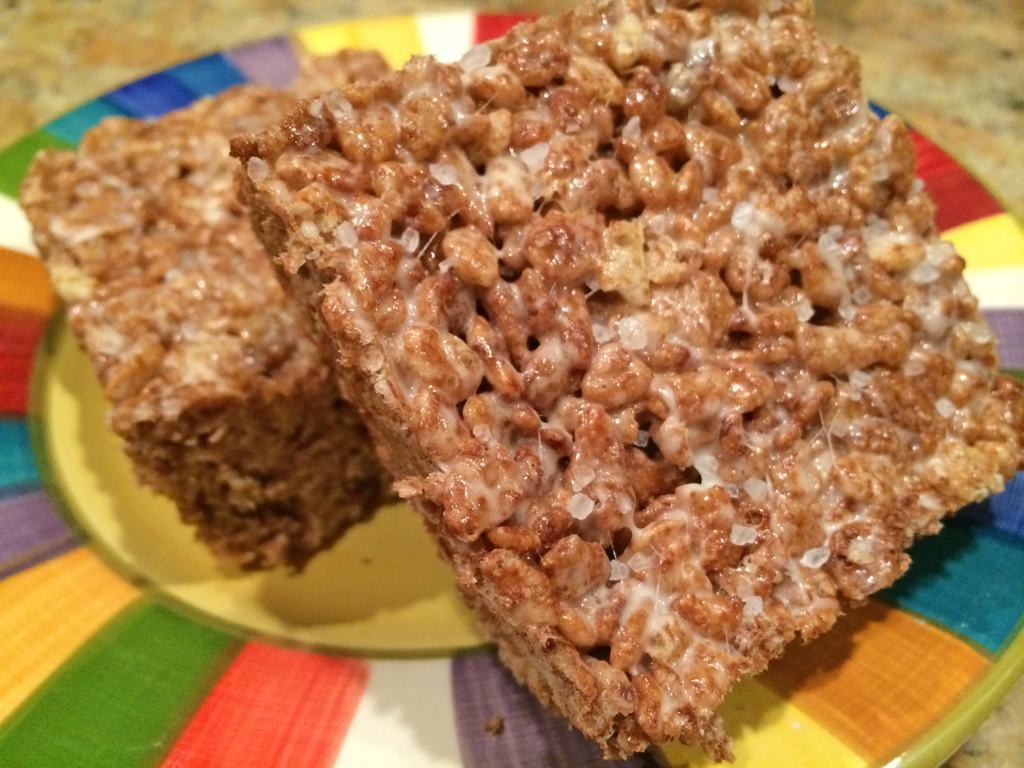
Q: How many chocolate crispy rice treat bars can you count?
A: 2